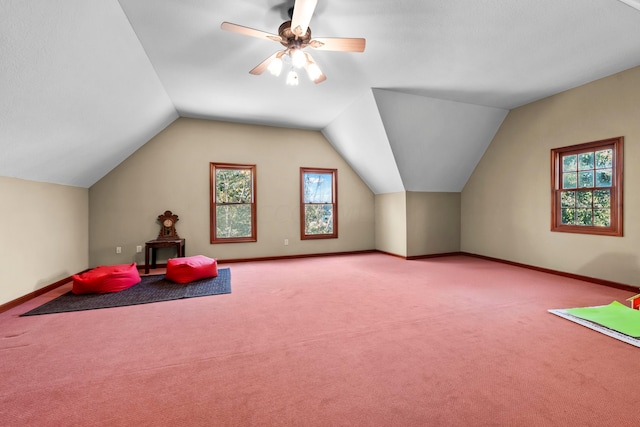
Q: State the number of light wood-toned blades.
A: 5